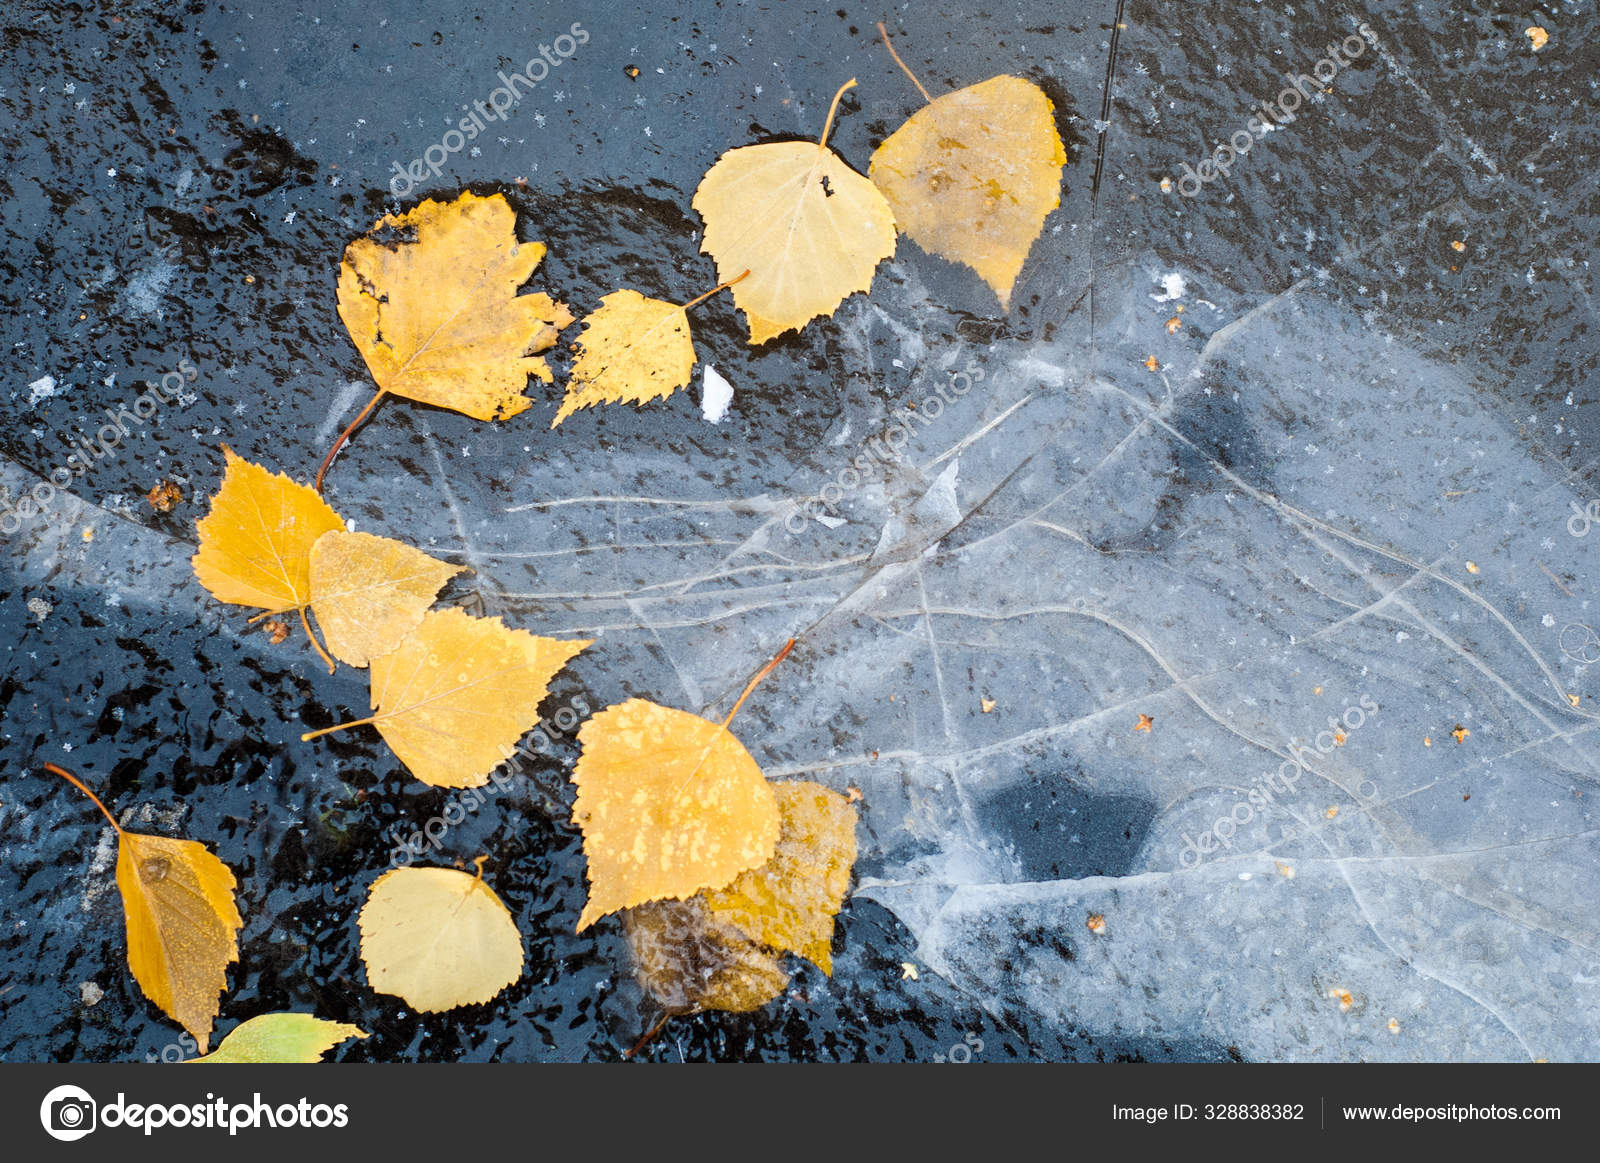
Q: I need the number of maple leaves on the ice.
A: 0